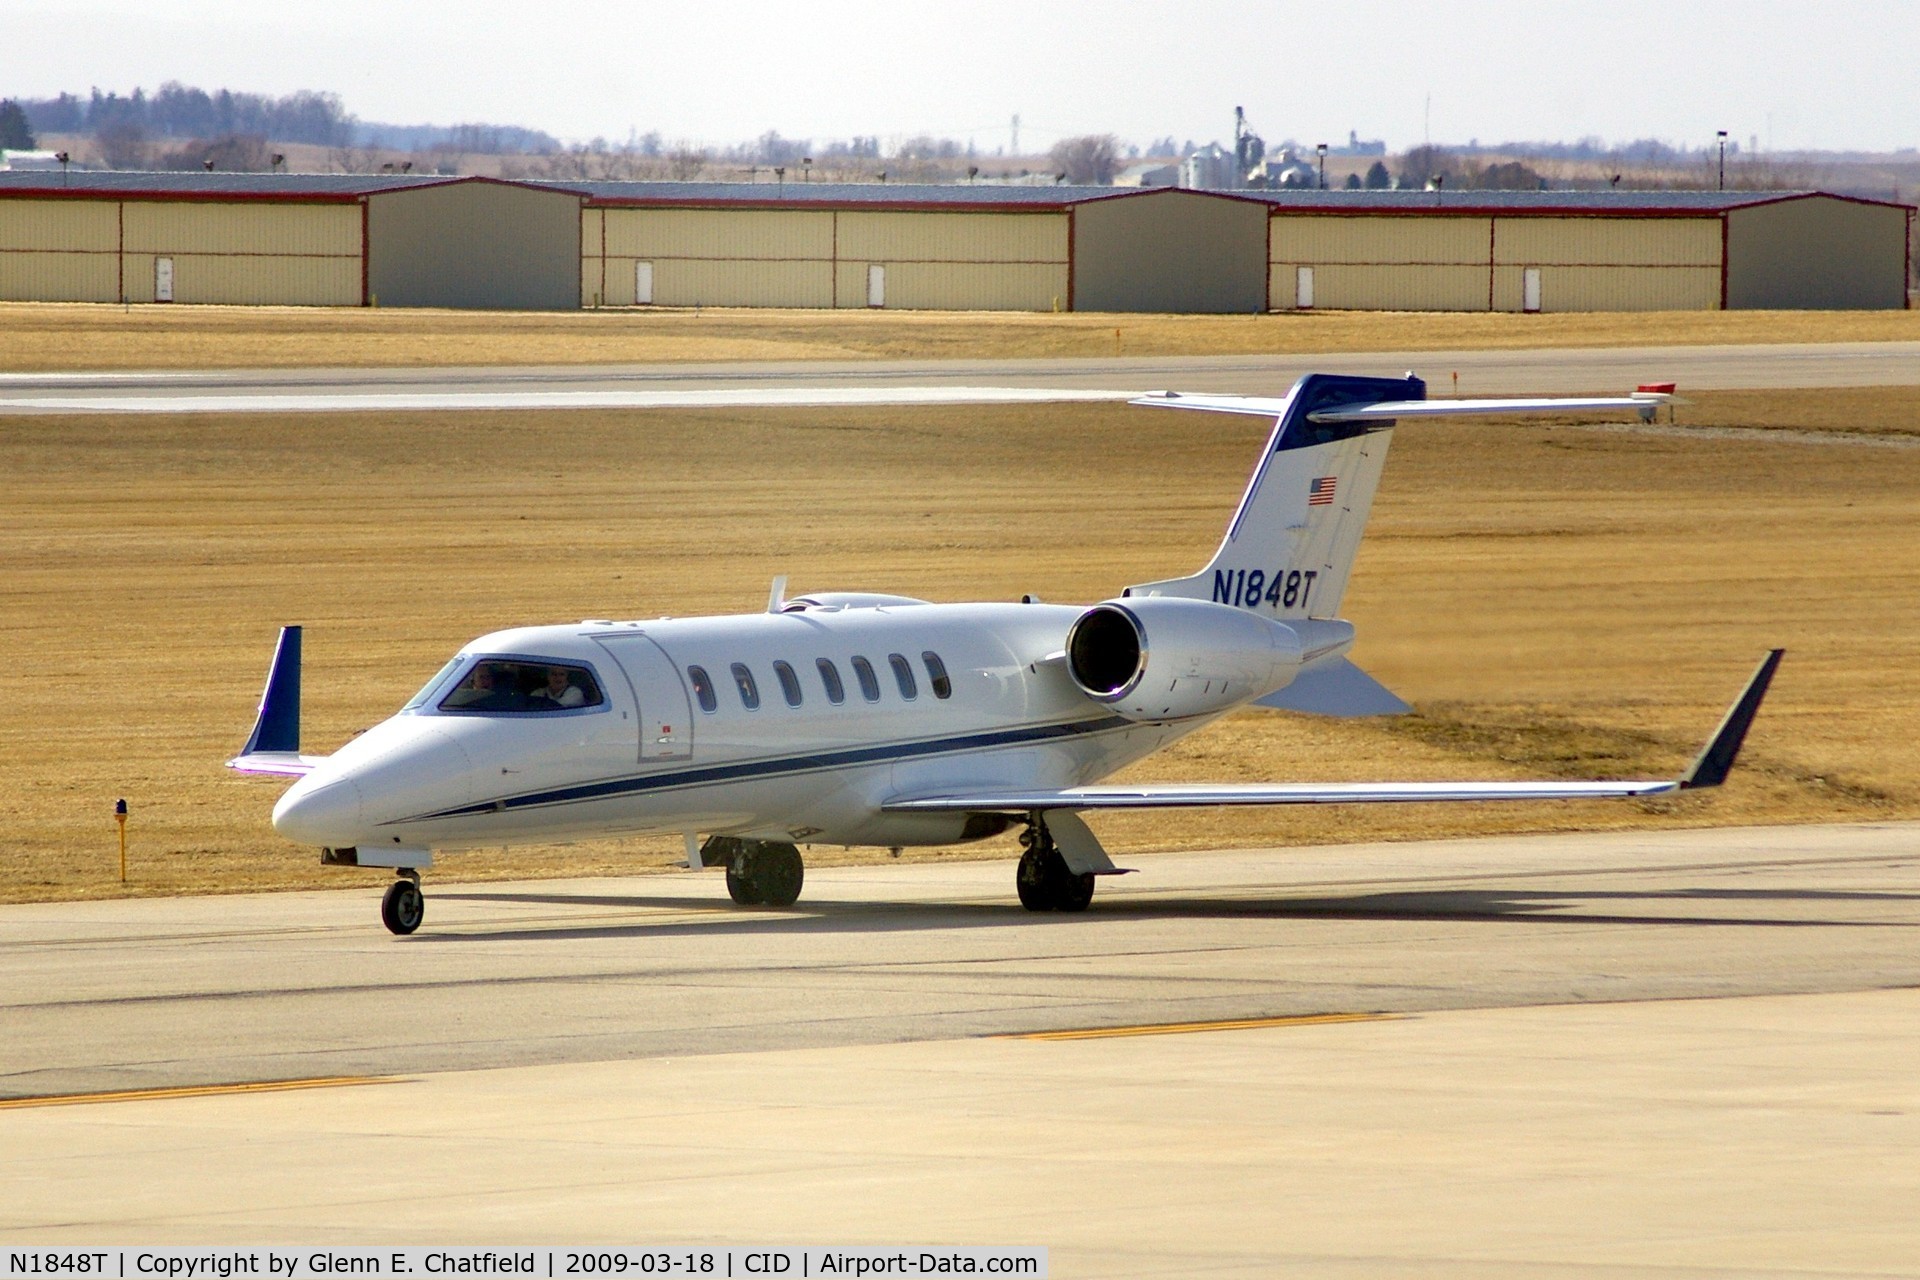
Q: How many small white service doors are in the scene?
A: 5